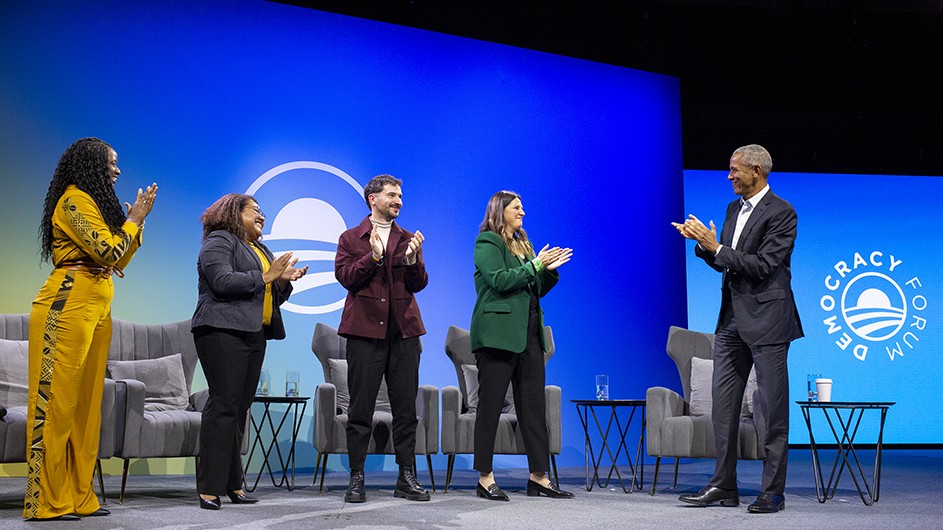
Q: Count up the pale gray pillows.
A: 5